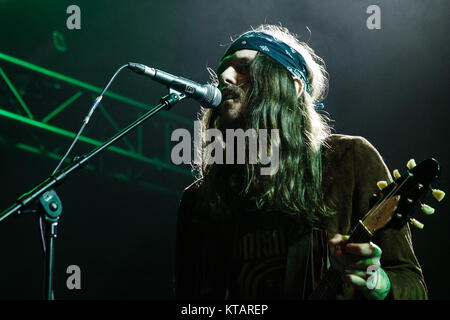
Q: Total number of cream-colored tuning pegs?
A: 6